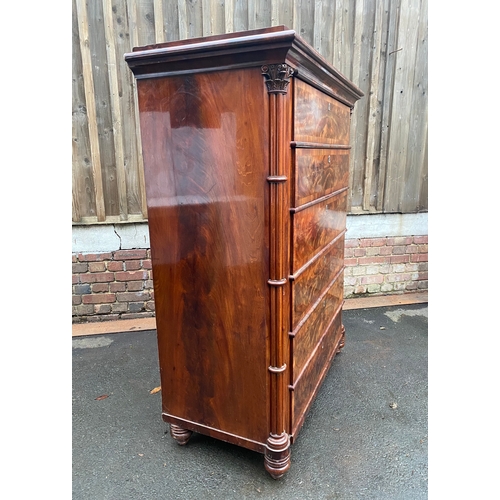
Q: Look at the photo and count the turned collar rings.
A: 3